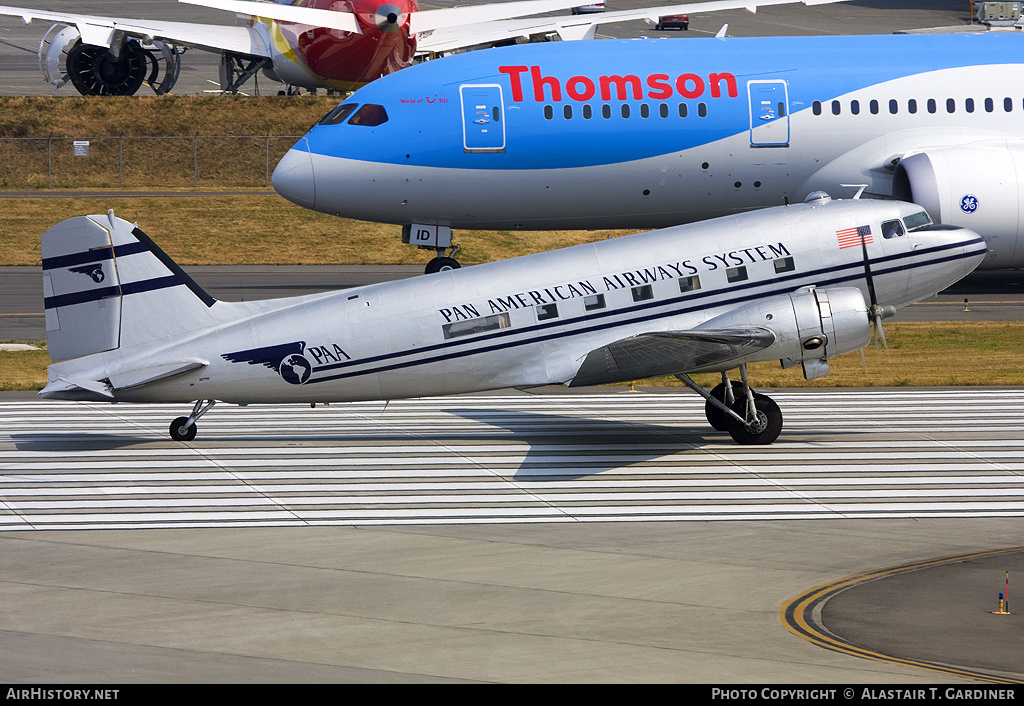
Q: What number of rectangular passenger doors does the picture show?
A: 2